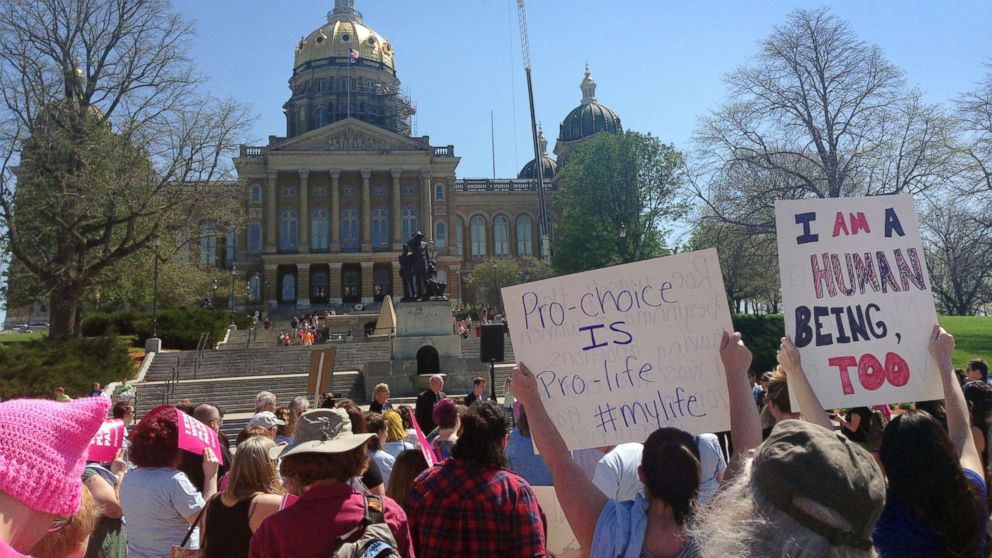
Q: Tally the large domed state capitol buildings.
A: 1